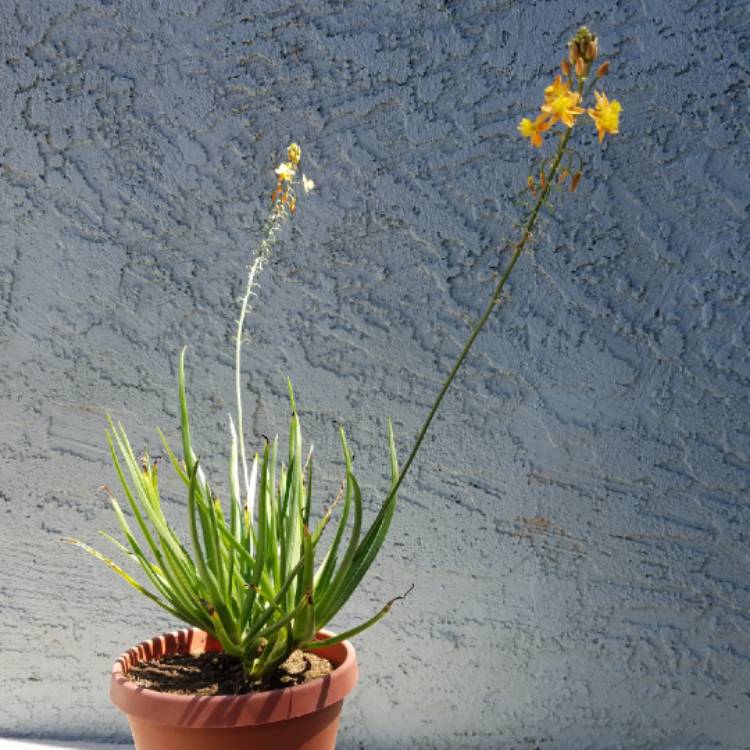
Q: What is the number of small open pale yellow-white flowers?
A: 2